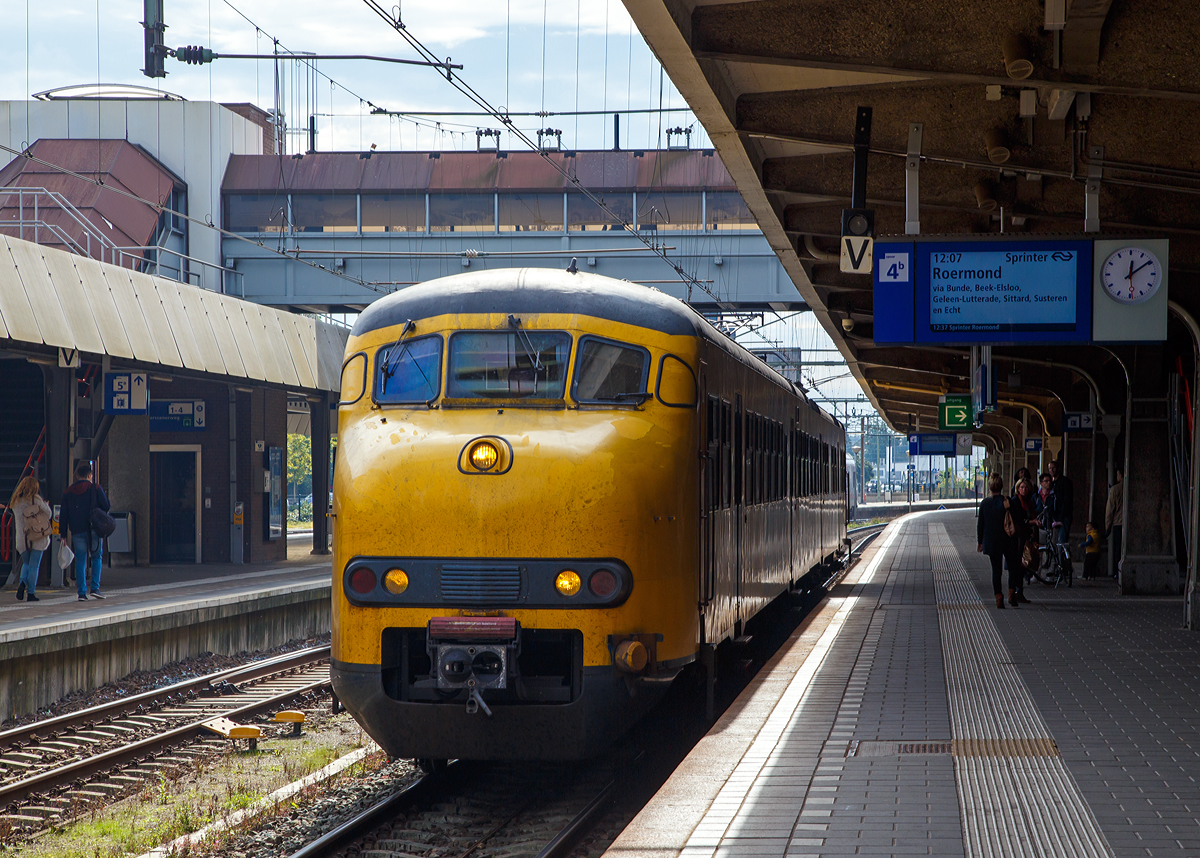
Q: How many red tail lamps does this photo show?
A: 2